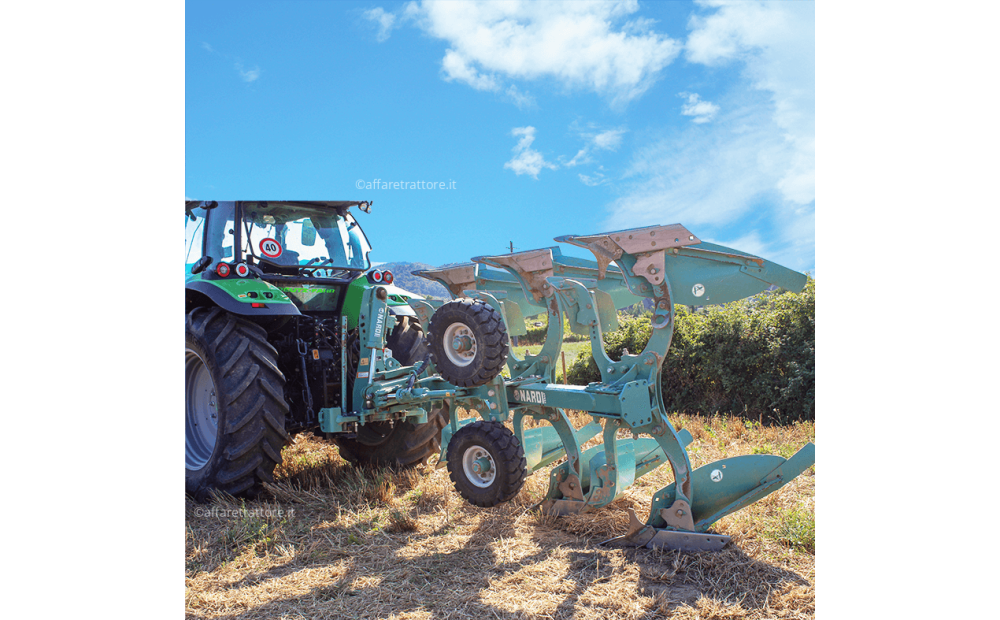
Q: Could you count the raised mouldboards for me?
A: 3